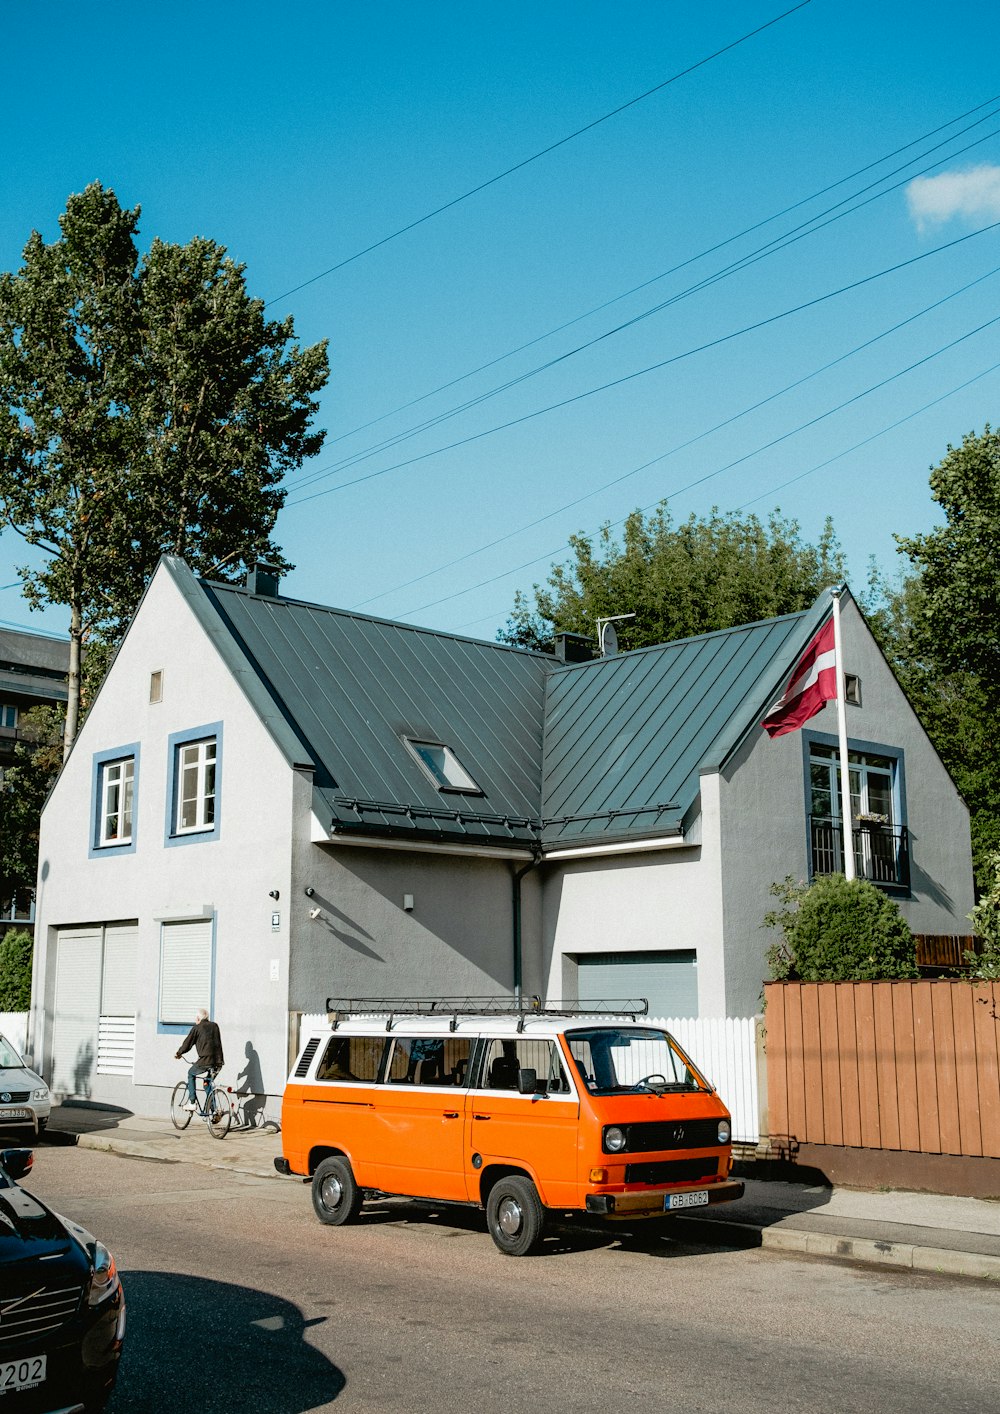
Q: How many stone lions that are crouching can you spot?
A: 0